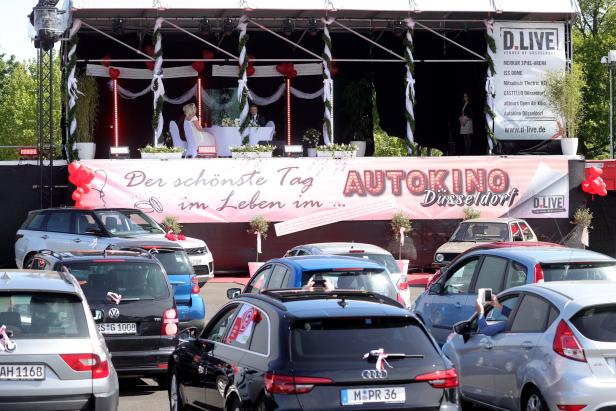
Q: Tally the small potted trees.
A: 5